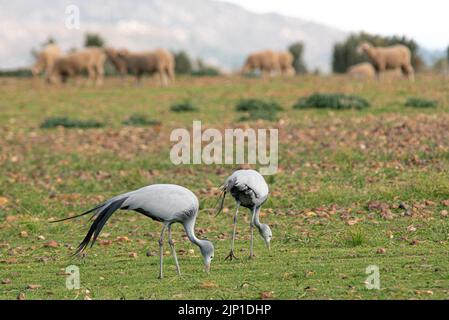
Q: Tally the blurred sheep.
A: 7